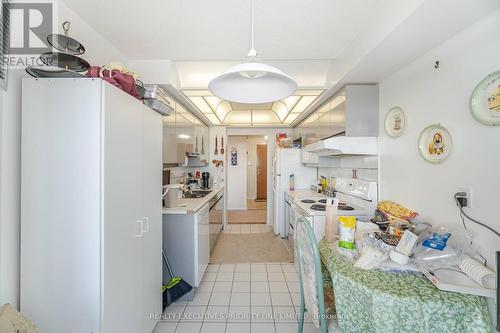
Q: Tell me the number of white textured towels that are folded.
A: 0